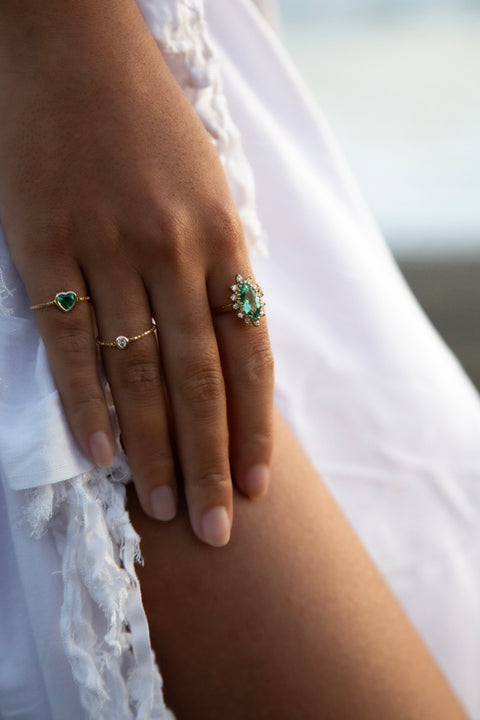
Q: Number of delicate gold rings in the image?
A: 3